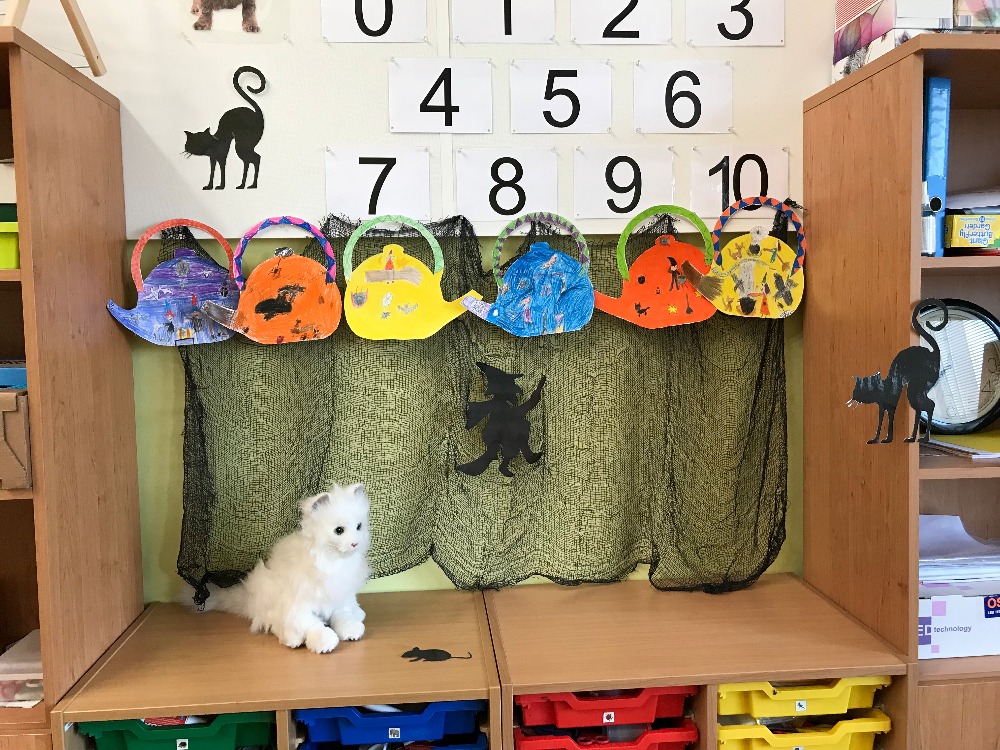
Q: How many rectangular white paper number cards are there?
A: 11